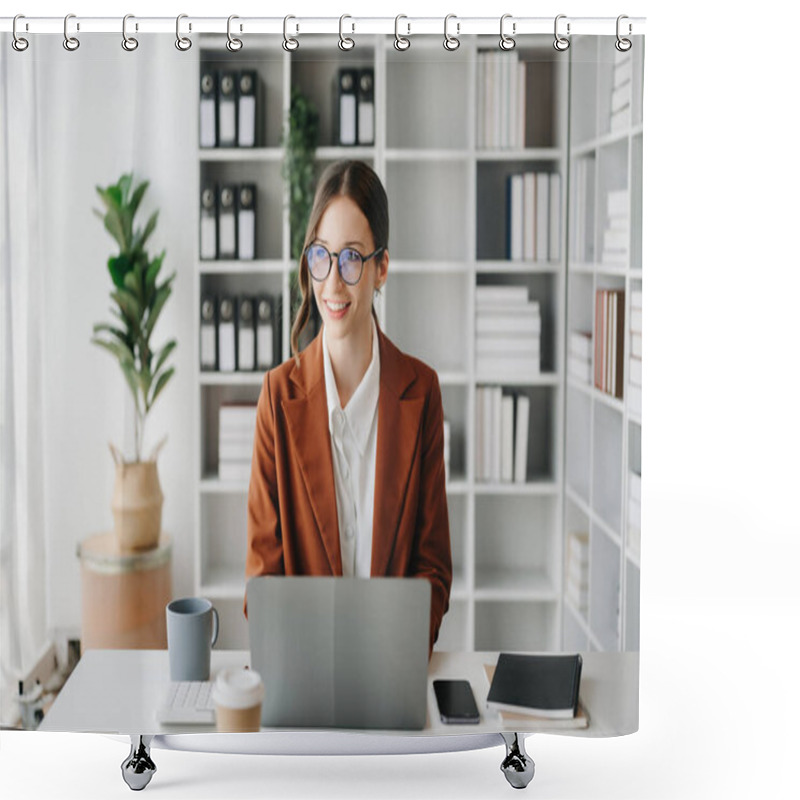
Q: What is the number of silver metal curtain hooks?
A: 12